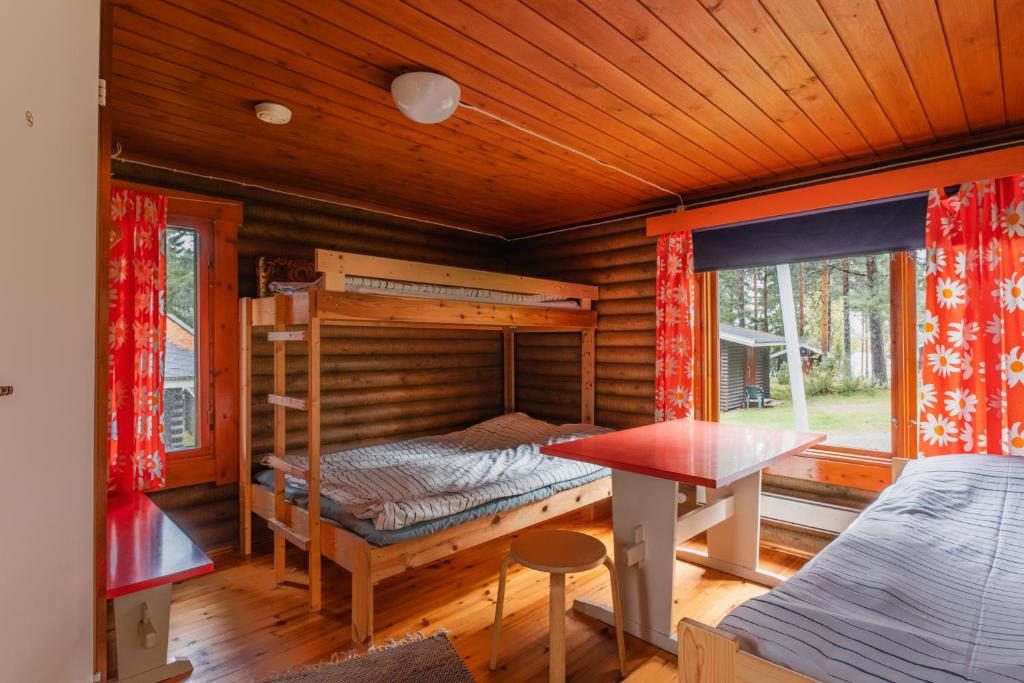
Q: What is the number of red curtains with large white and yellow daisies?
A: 3